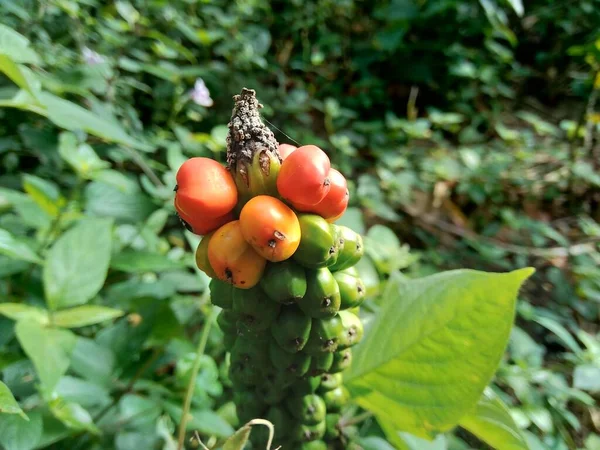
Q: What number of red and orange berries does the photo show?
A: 6